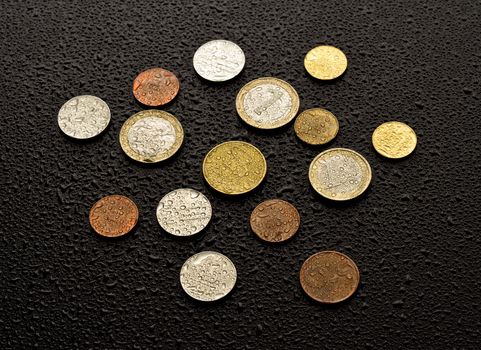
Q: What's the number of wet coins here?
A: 15